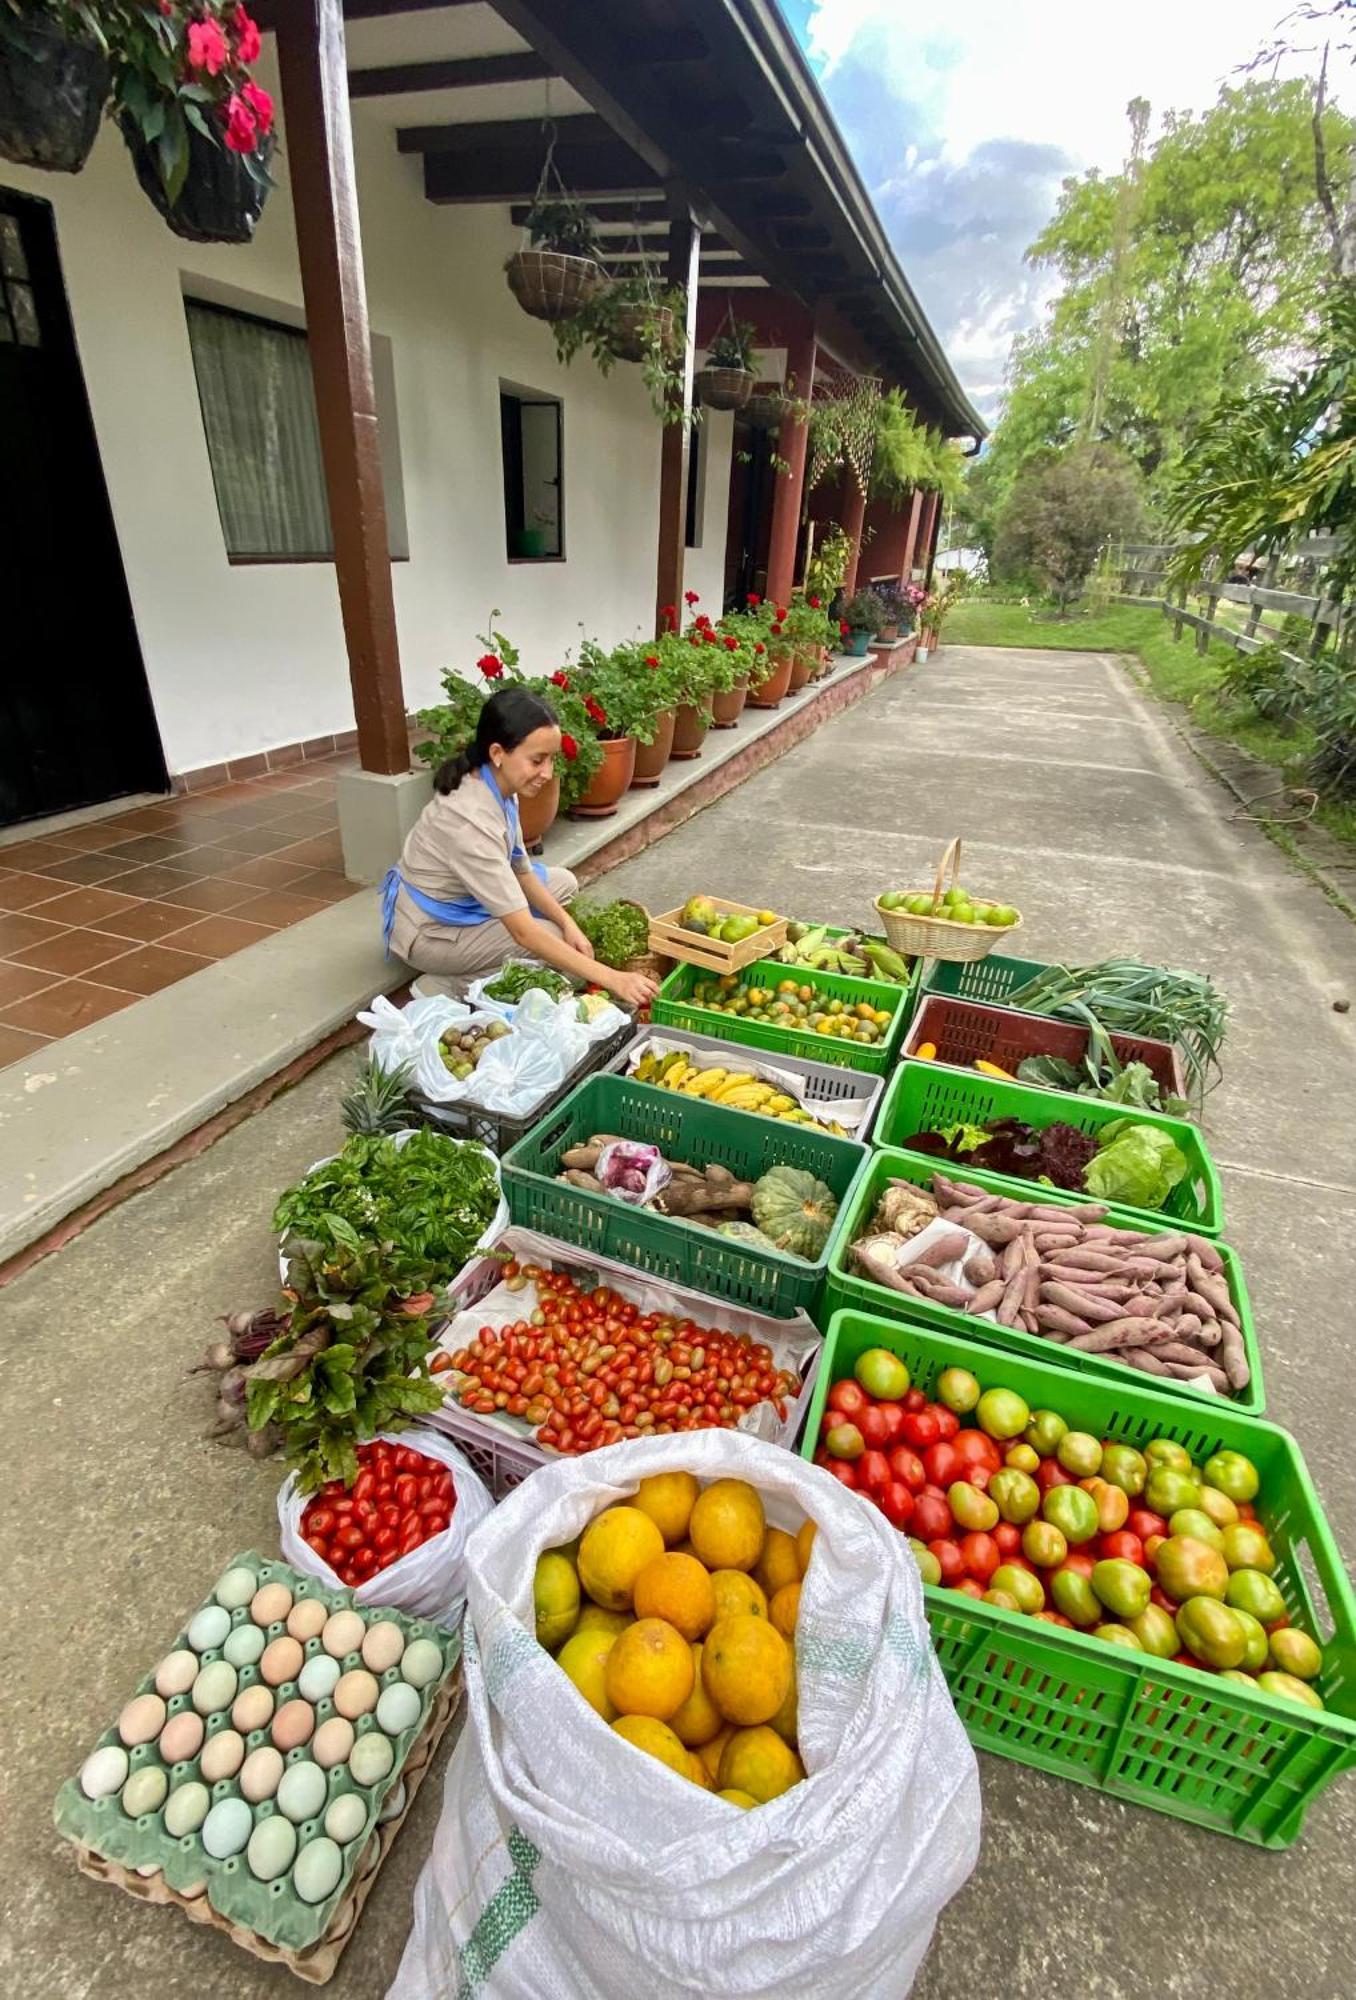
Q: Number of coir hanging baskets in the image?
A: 4